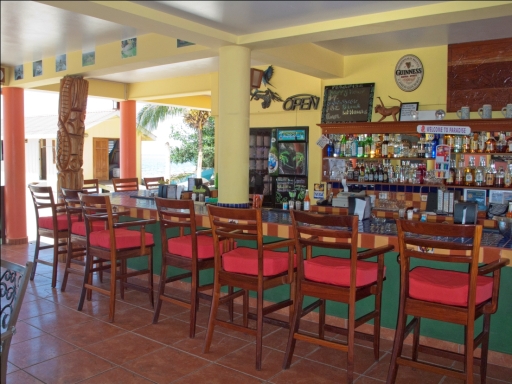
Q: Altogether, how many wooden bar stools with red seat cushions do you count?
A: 7